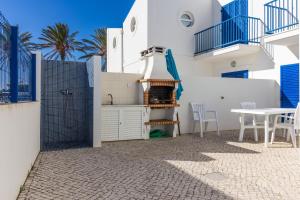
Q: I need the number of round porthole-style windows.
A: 3